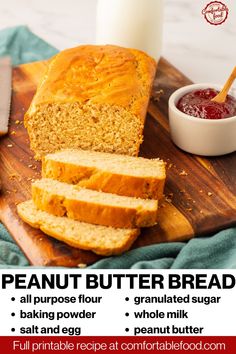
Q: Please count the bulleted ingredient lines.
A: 6